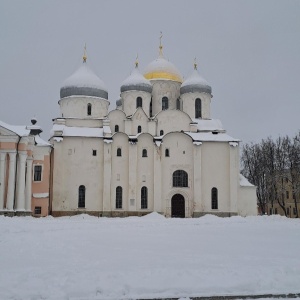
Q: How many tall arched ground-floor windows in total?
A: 4